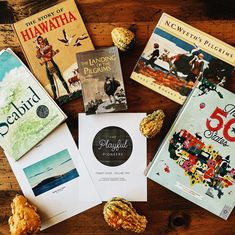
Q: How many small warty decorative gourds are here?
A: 4